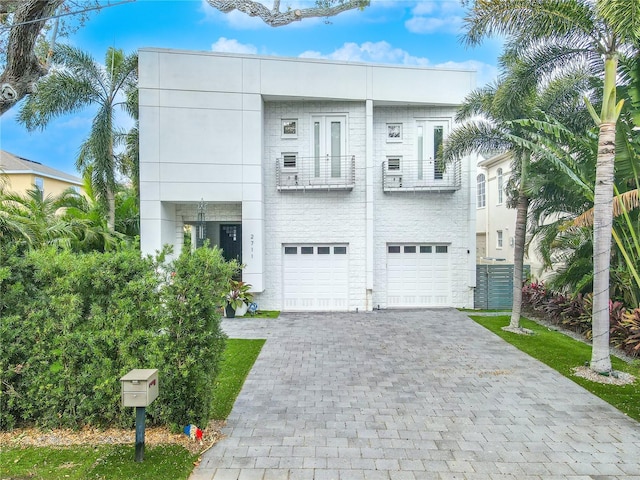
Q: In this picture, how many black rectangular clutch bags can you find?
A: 0